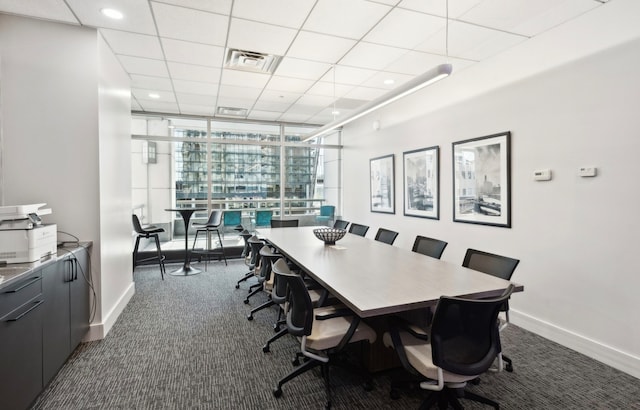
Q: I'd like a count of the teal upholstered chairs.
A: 3